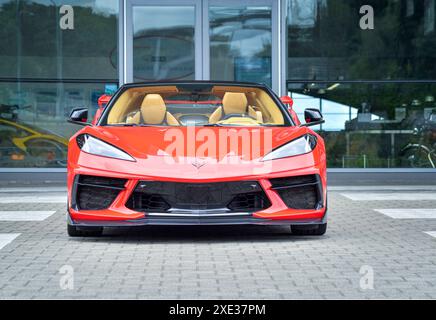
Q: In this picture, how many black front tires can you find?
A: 2